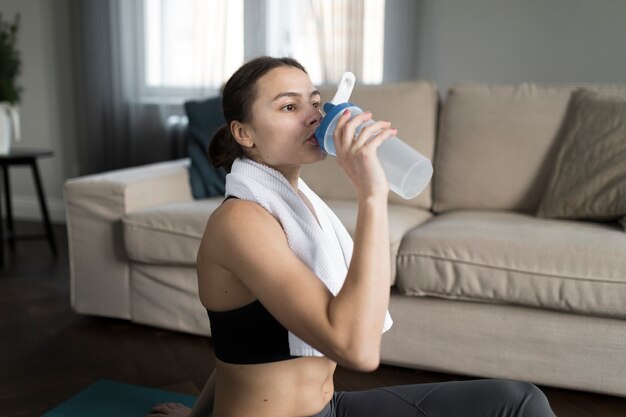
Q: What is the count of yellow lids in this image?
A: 0